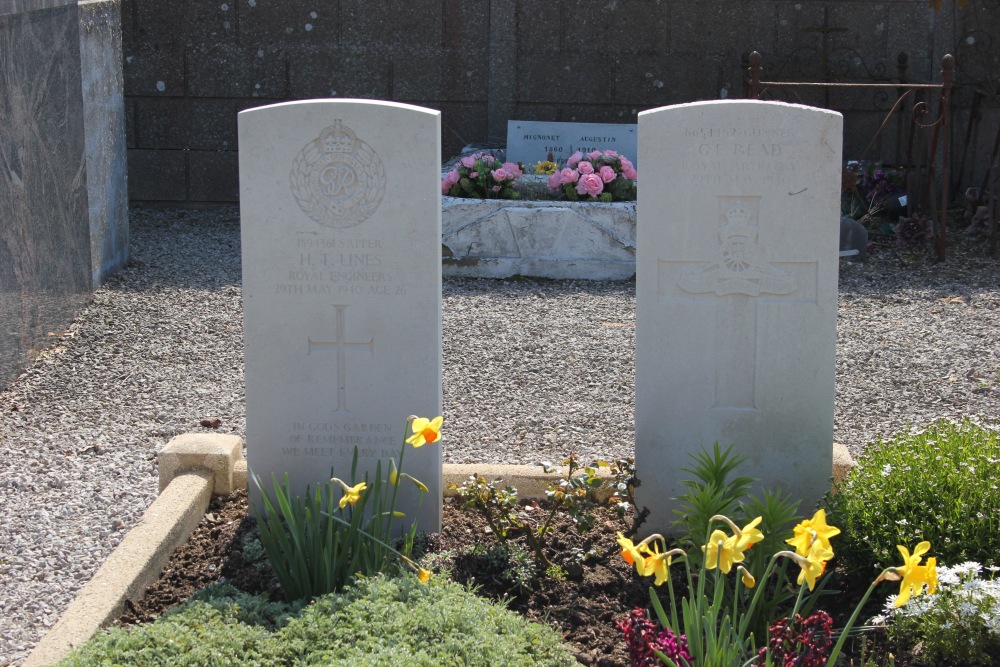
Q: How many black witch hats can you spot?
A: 0